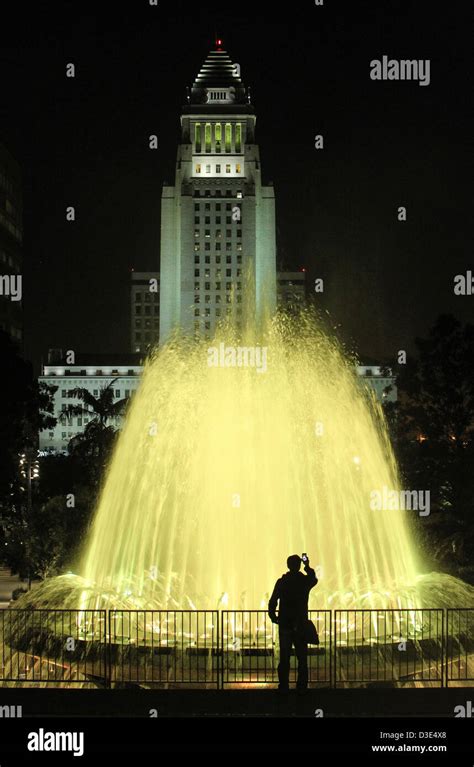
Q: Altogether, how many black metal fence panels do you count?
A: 5